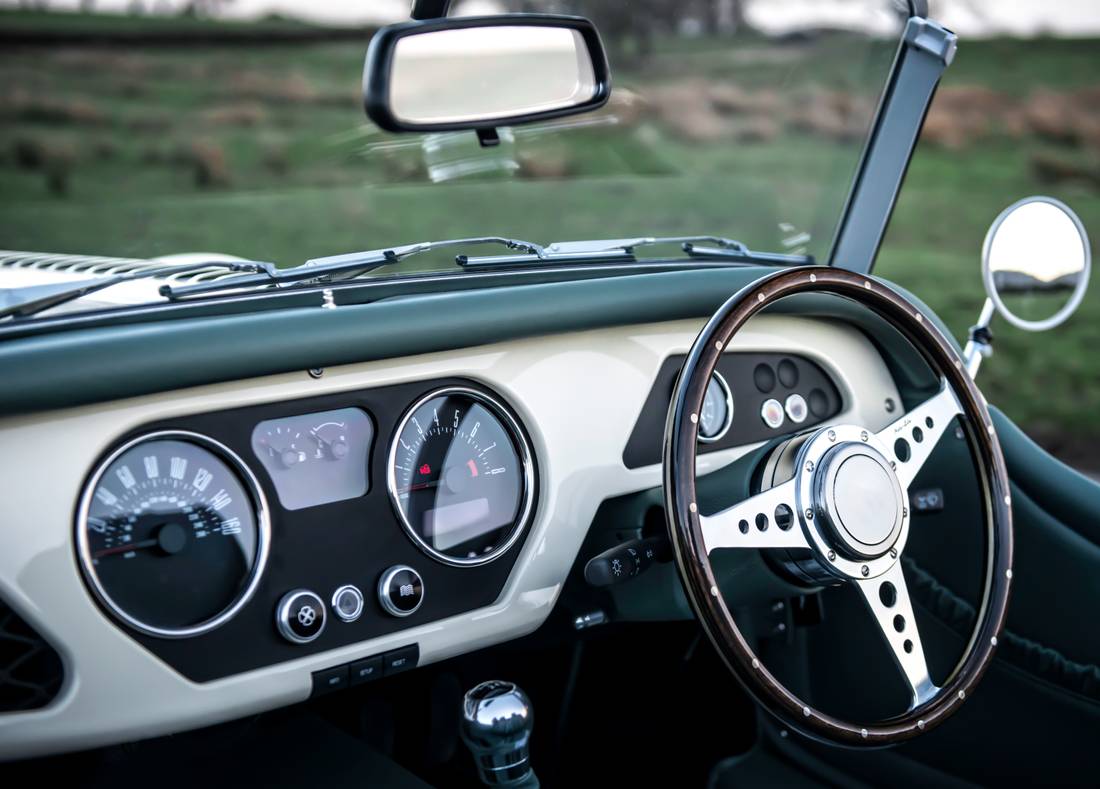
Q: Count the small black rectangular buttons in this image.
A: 3